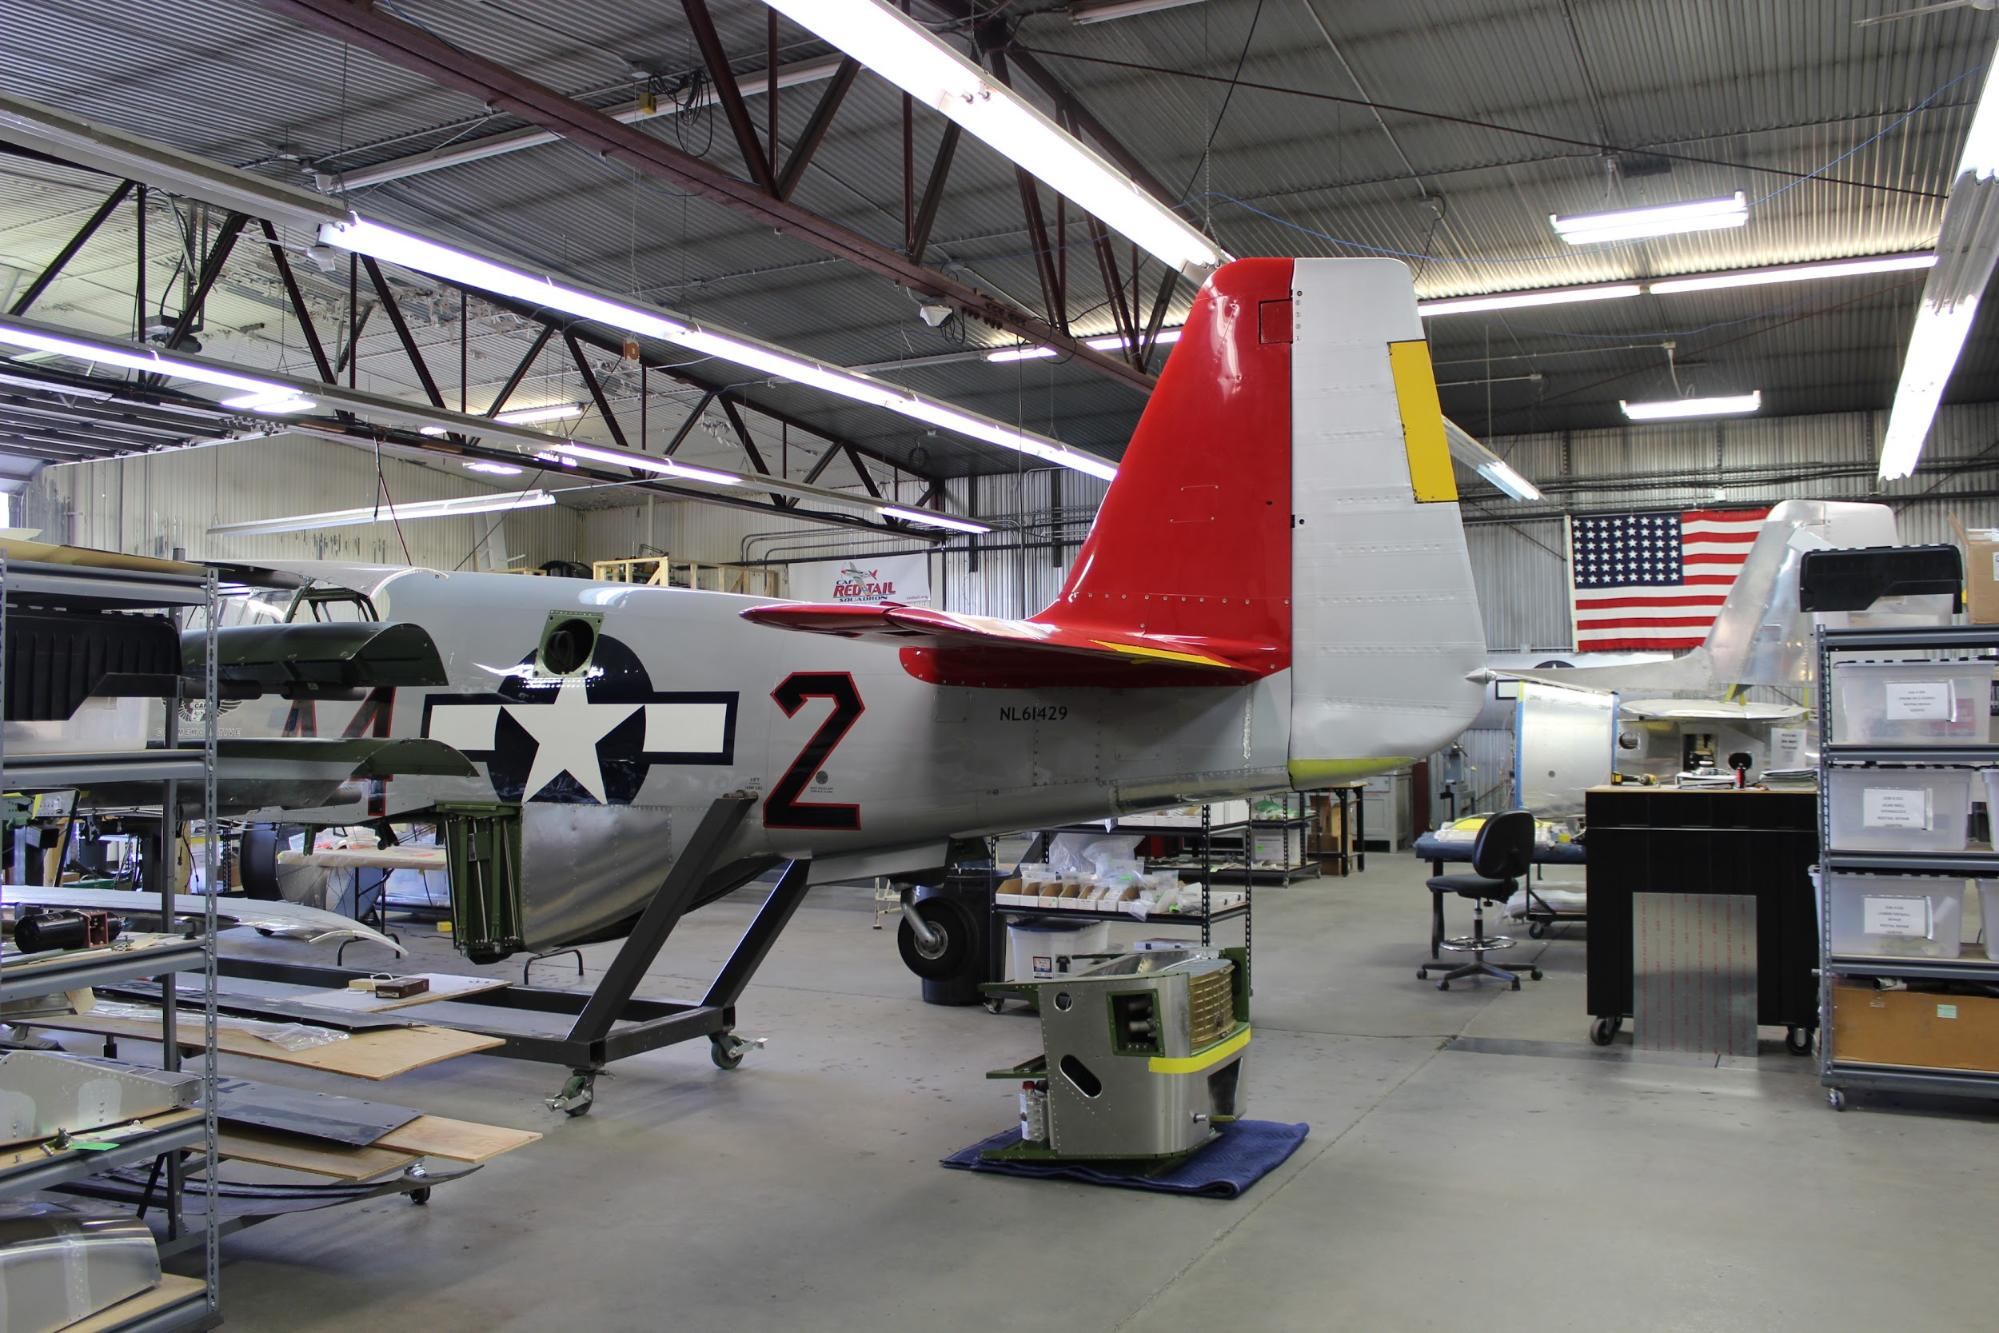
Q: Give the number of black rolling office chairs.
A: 1